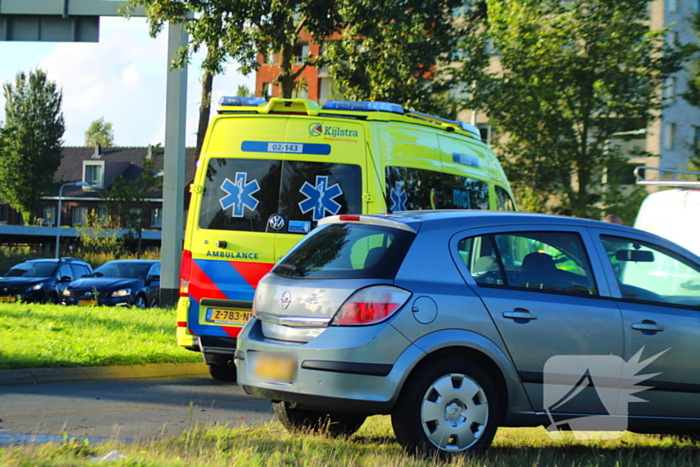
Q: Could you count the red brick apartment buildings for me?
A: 1